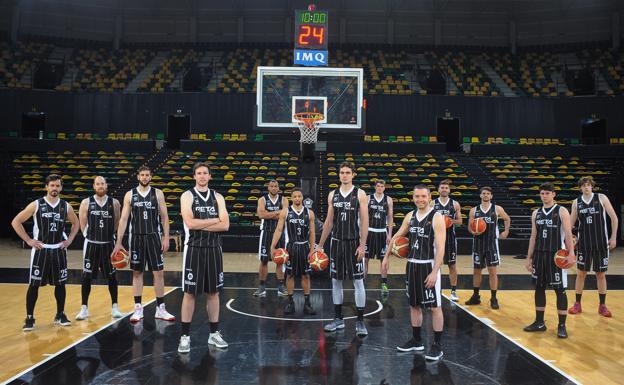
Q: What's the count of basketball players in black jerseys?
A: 13